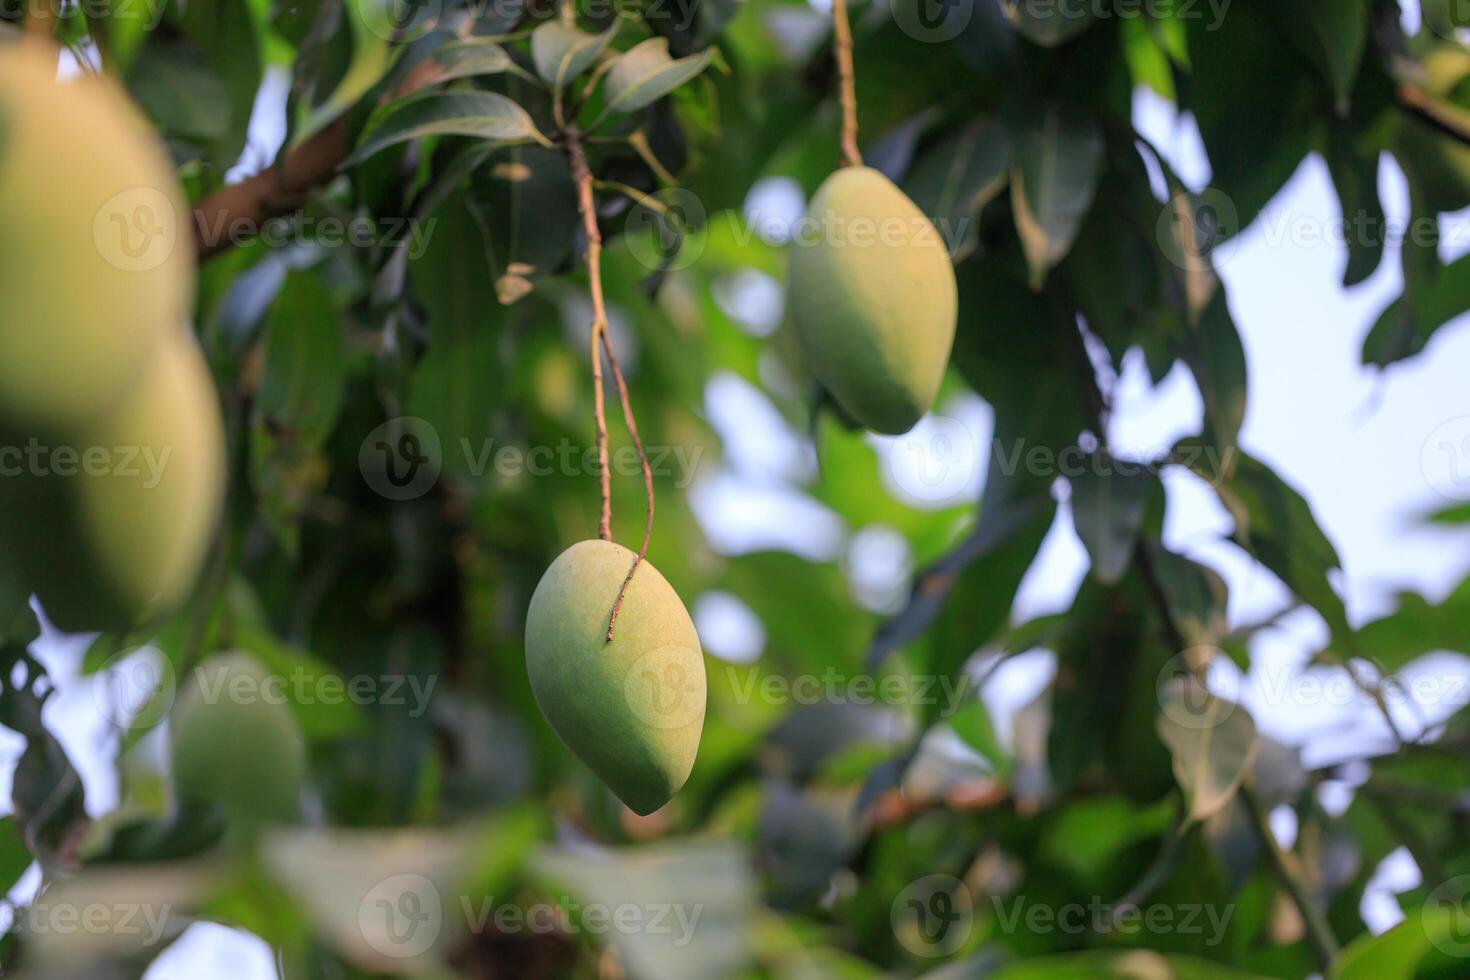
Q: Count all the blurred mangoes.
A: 3